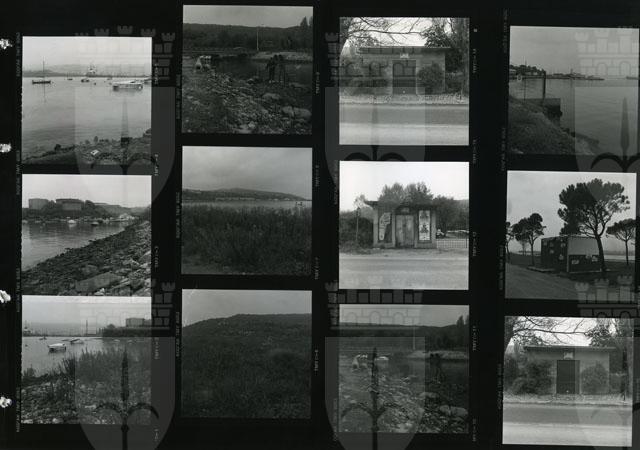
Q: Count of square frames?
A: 12